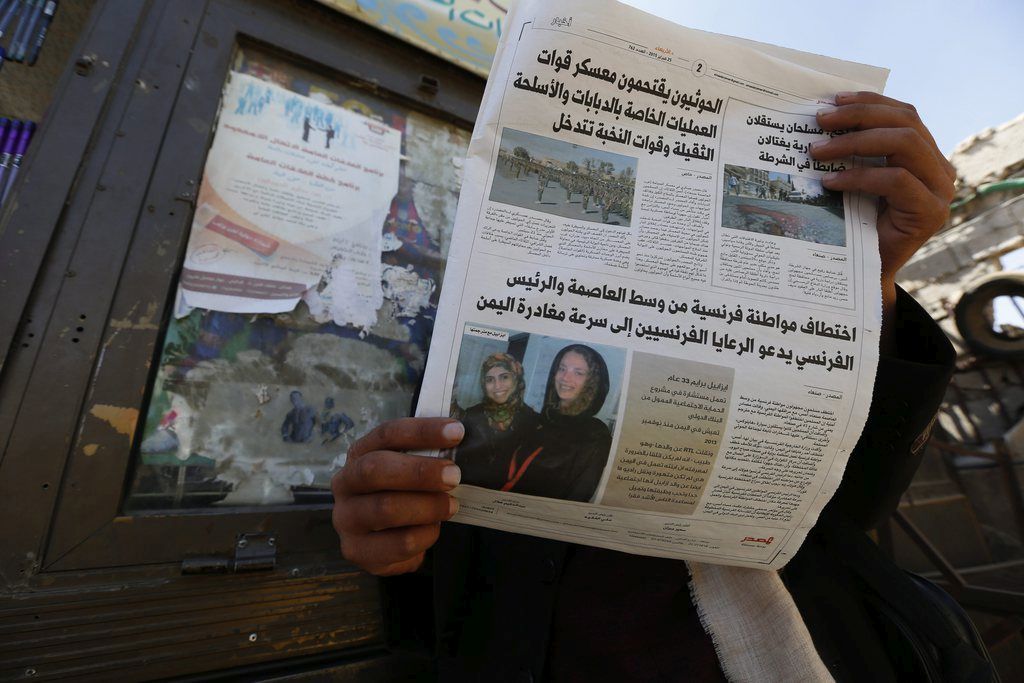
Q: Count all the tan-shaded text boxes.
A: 1